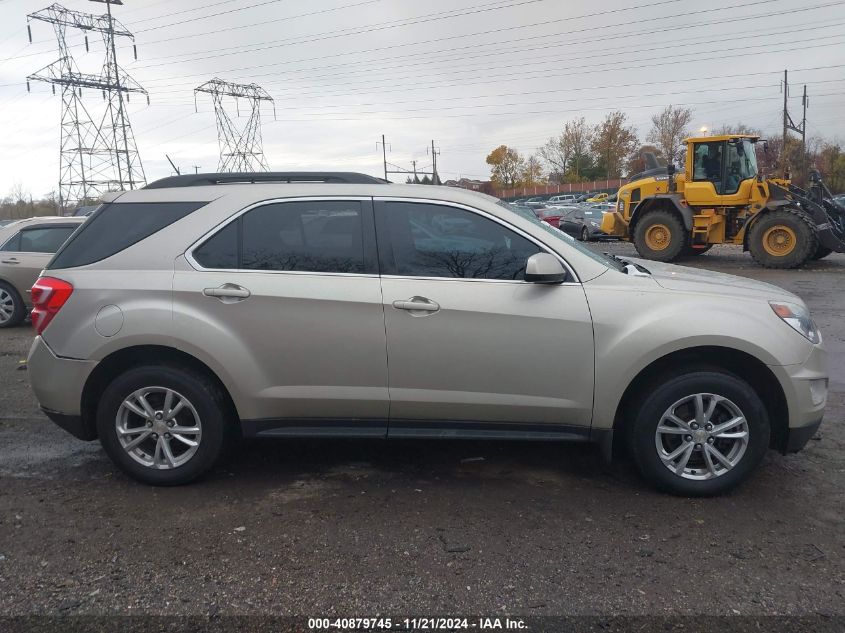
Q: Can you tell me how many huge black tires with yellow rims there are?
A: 2